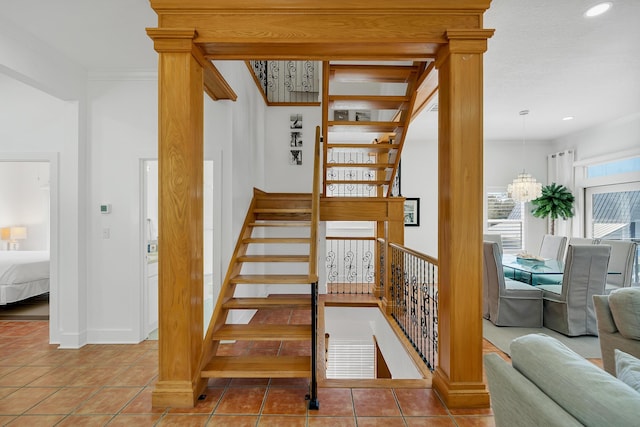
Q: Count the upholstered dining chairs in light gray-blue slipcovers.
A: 6